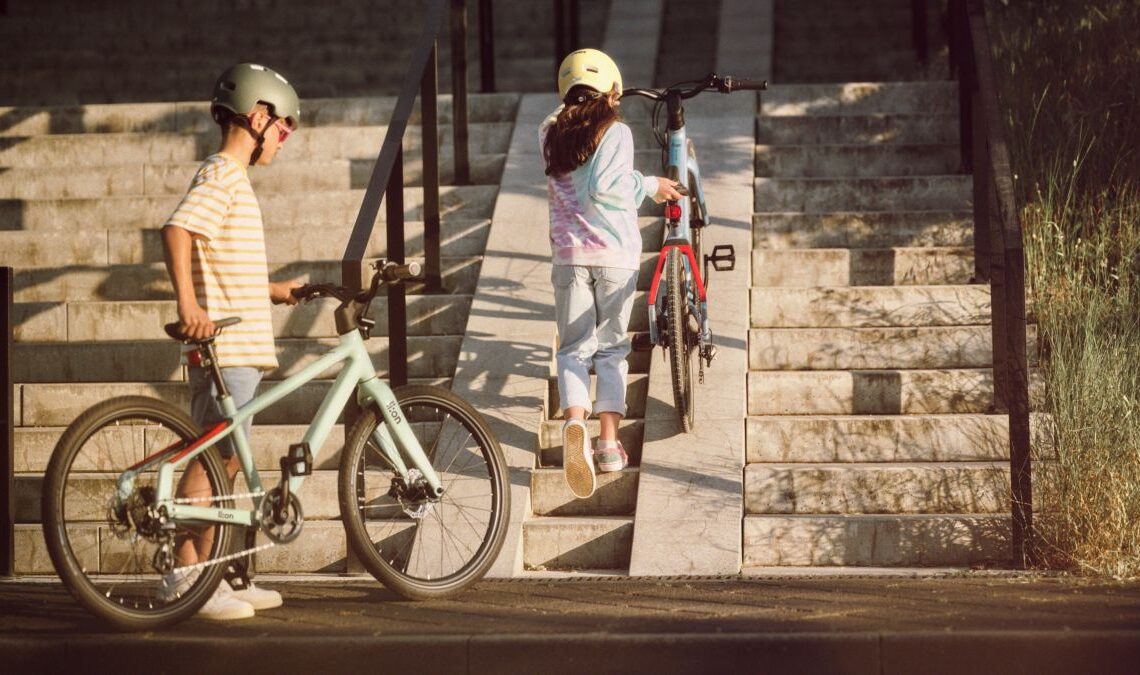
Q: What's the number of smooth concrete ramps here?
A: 2